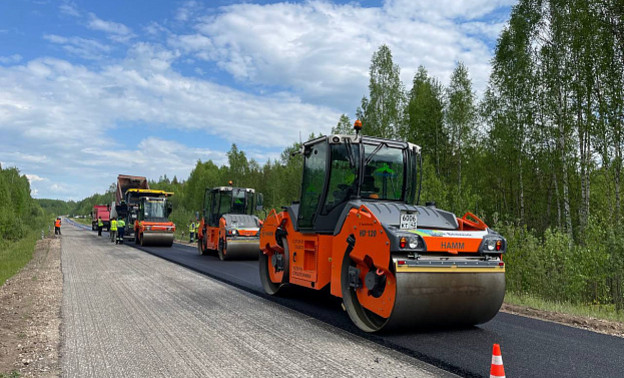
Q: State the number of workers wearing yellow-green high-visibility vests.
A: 5